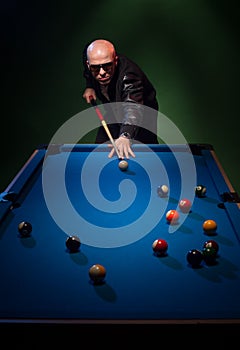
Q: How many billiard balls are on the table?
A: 13